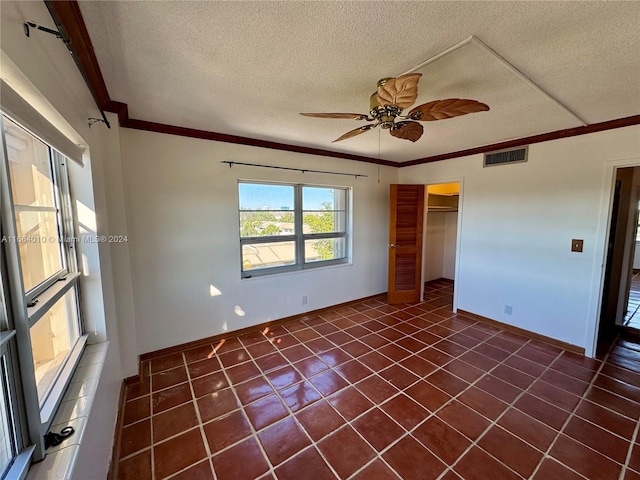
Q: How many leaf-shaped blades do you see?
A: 5